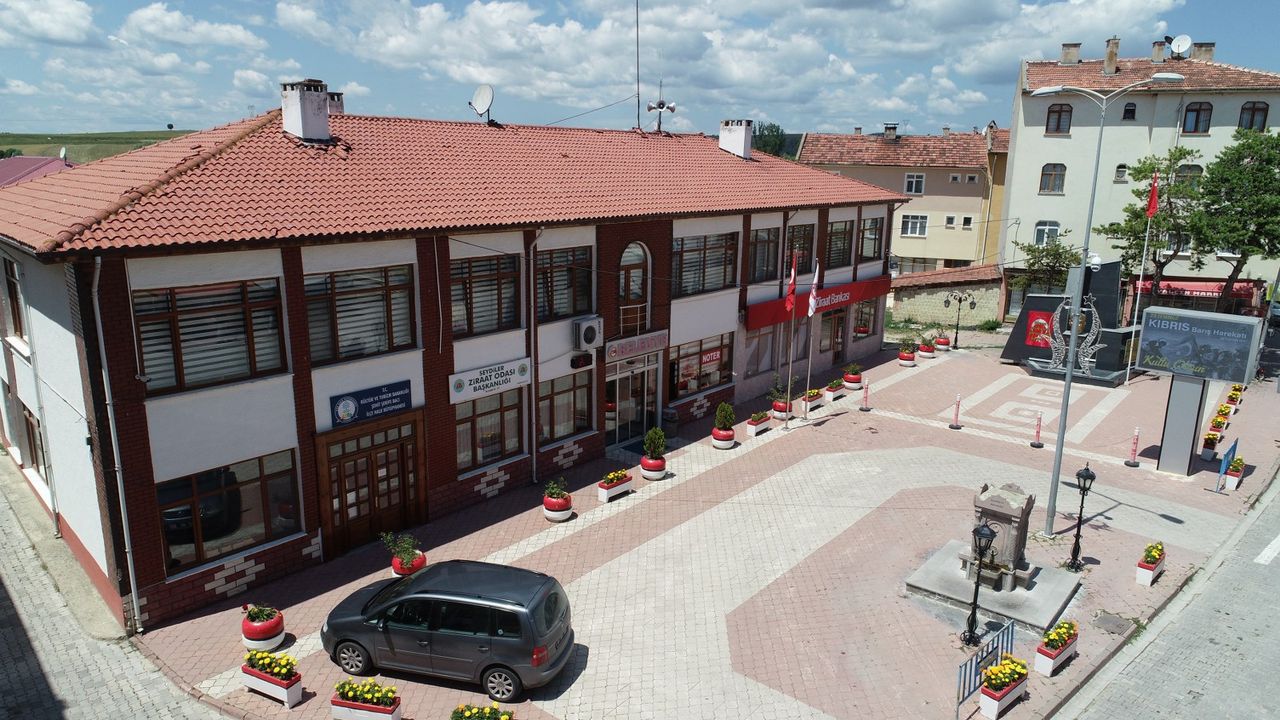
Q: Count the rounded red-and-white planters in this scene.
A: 10